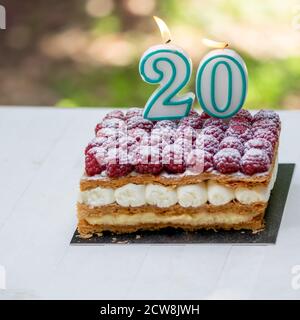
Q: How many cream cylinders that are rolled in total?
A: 6